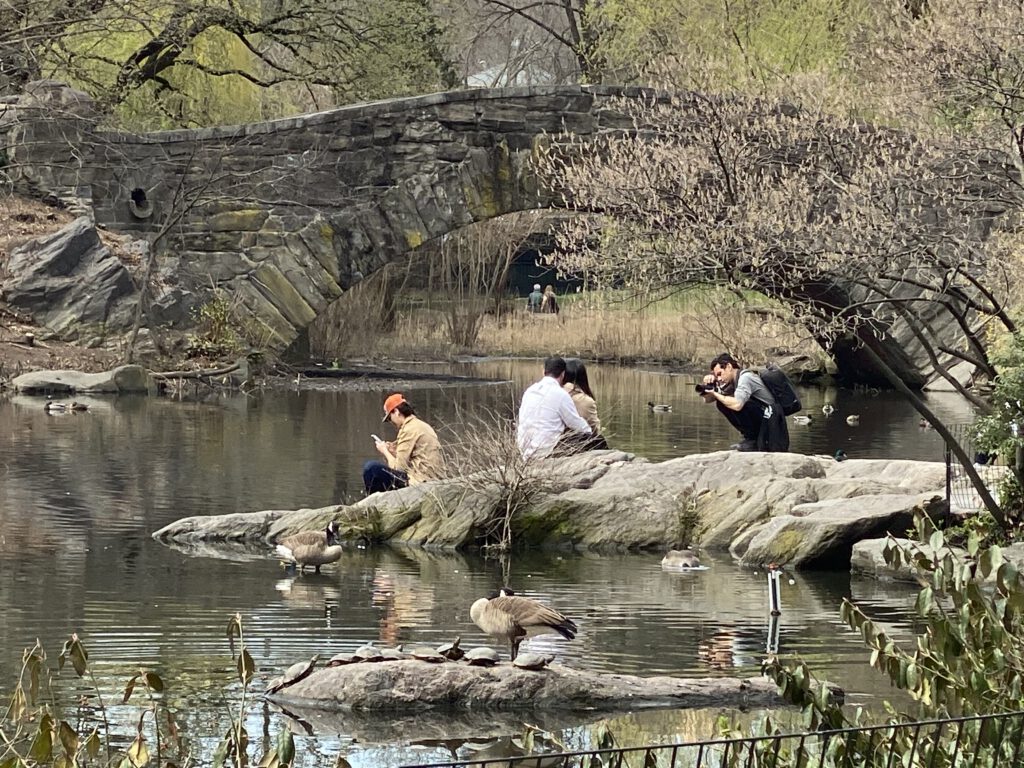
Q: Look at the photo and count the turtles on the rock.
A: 9